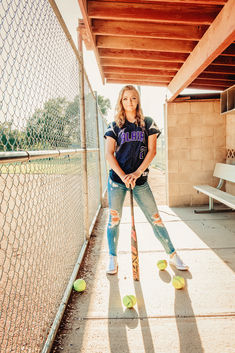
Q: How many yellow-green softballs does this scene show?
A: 4